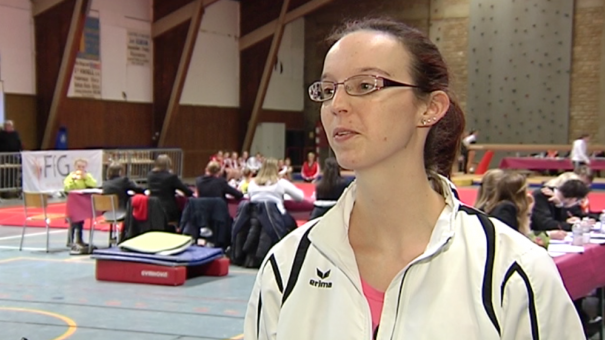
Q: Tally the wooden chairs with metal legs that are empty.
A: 1